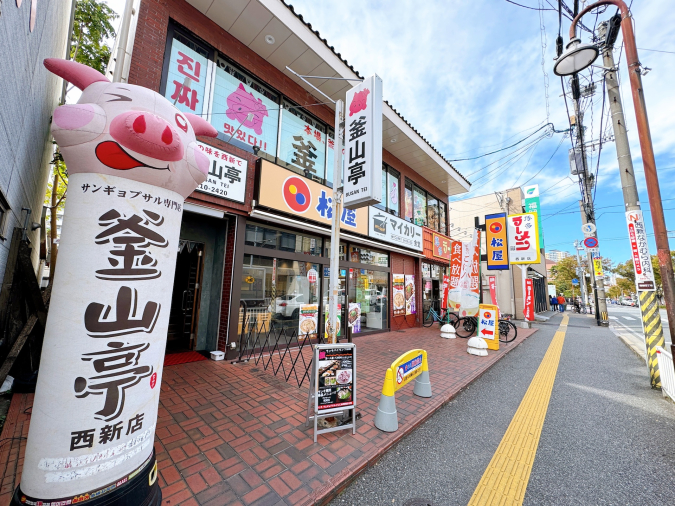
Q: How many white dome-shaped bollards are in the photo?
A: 2